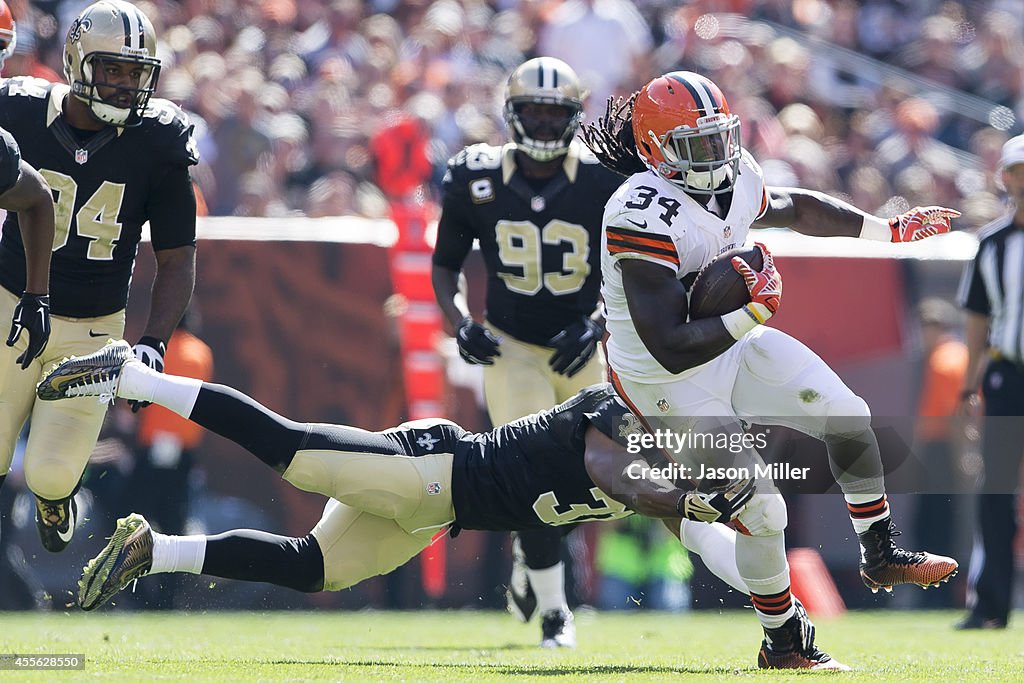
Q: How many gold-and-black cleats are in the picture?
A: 3